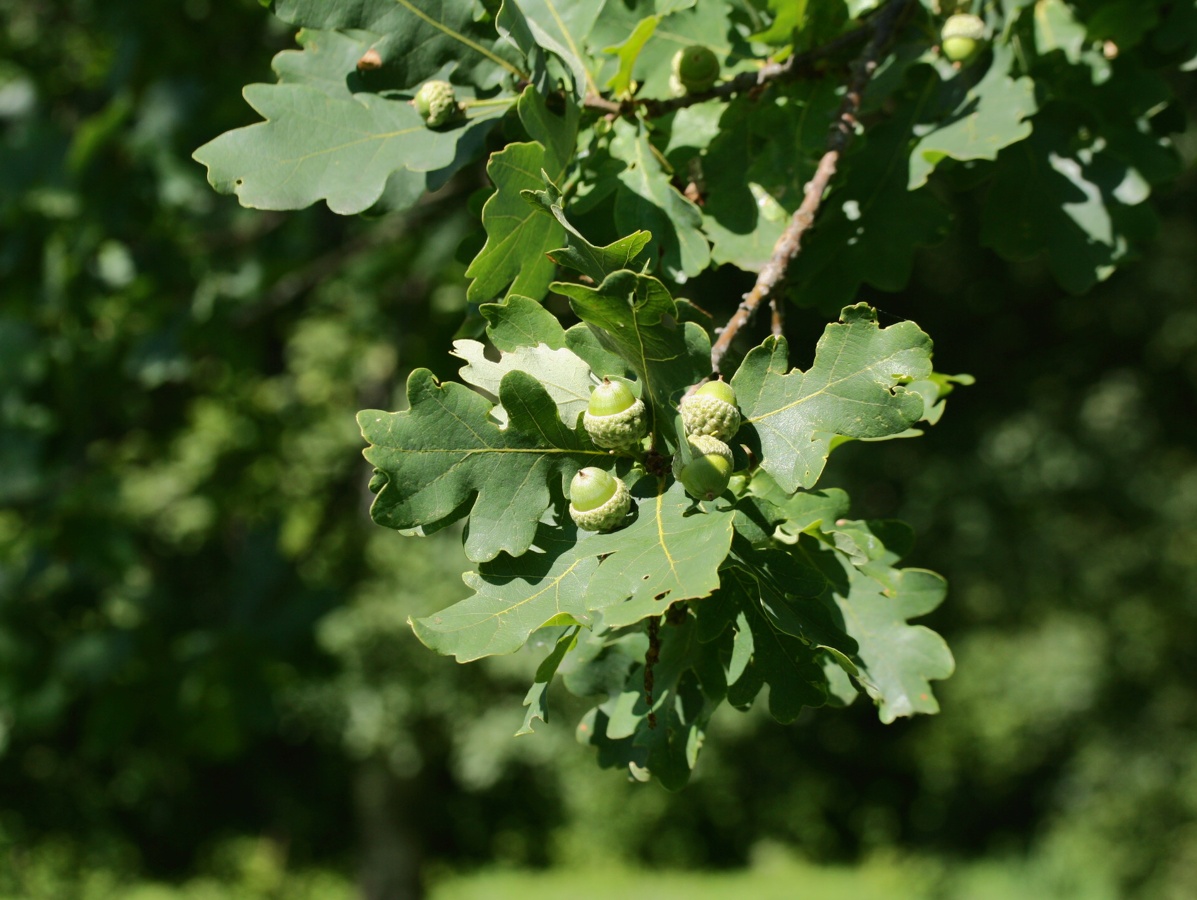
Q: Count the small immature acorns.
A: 7